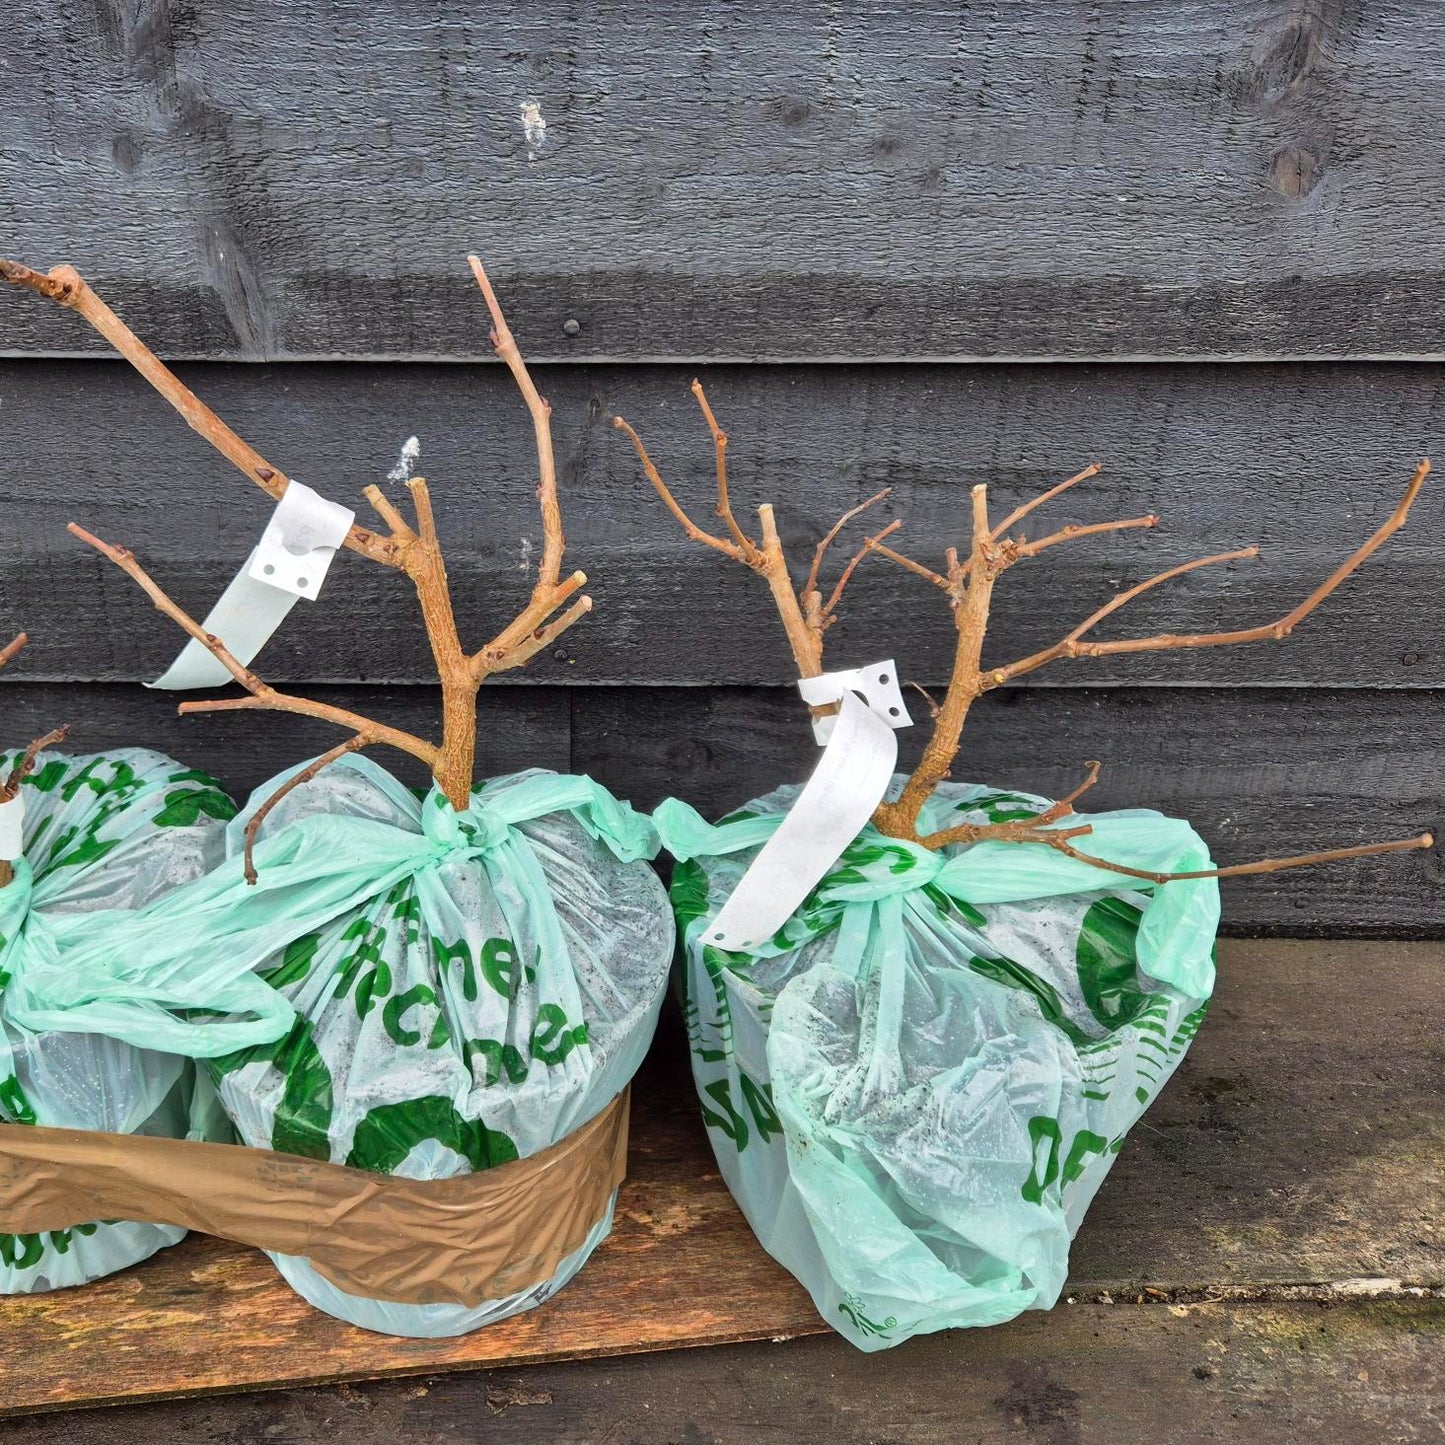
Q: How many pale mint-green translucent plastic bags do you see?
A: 3